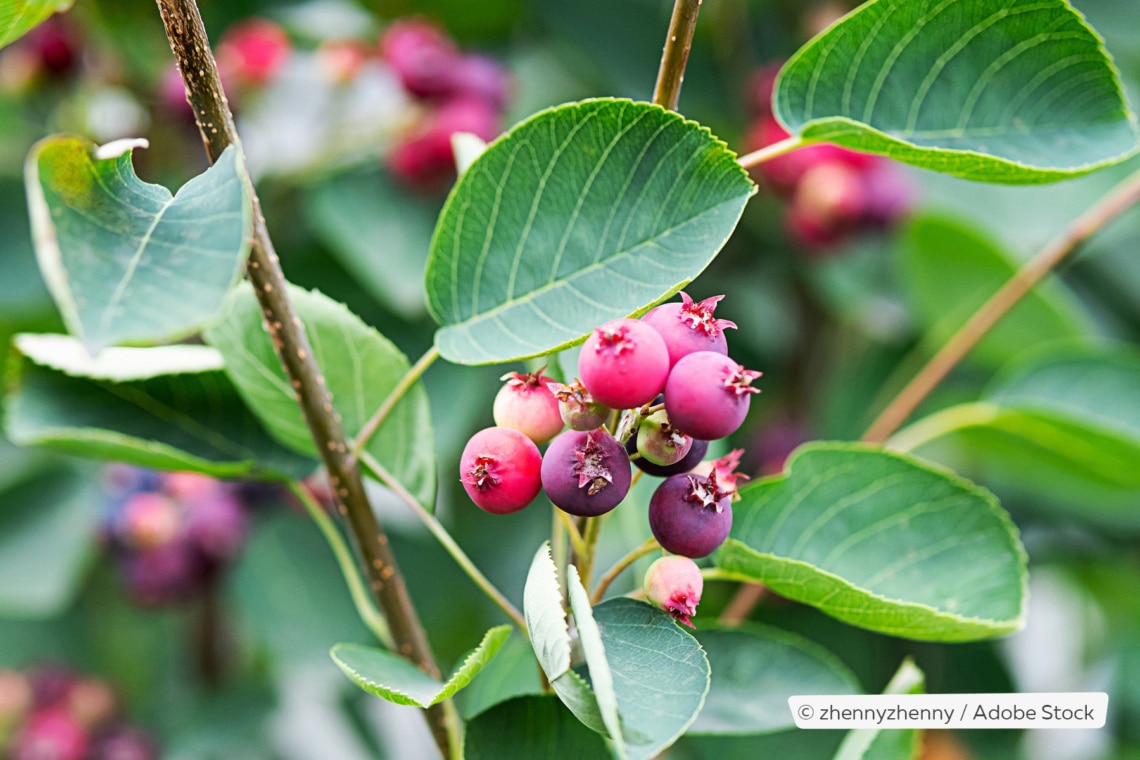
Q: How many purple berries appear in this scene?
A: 3